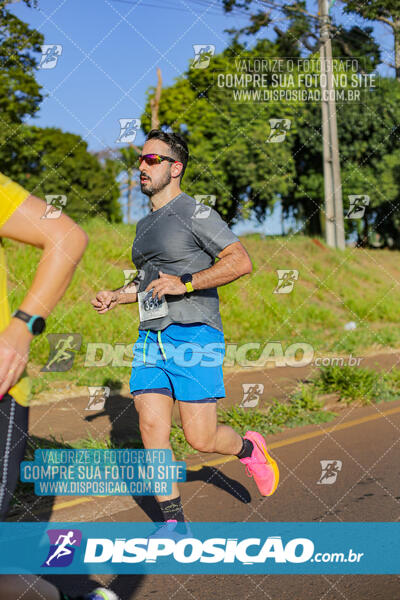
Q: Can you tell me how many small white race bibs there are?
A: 1